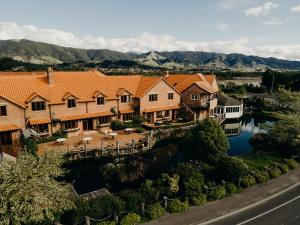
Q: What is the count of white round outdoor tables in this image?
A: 4